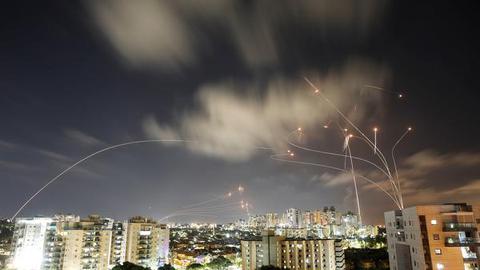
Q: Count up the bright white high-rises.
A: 1